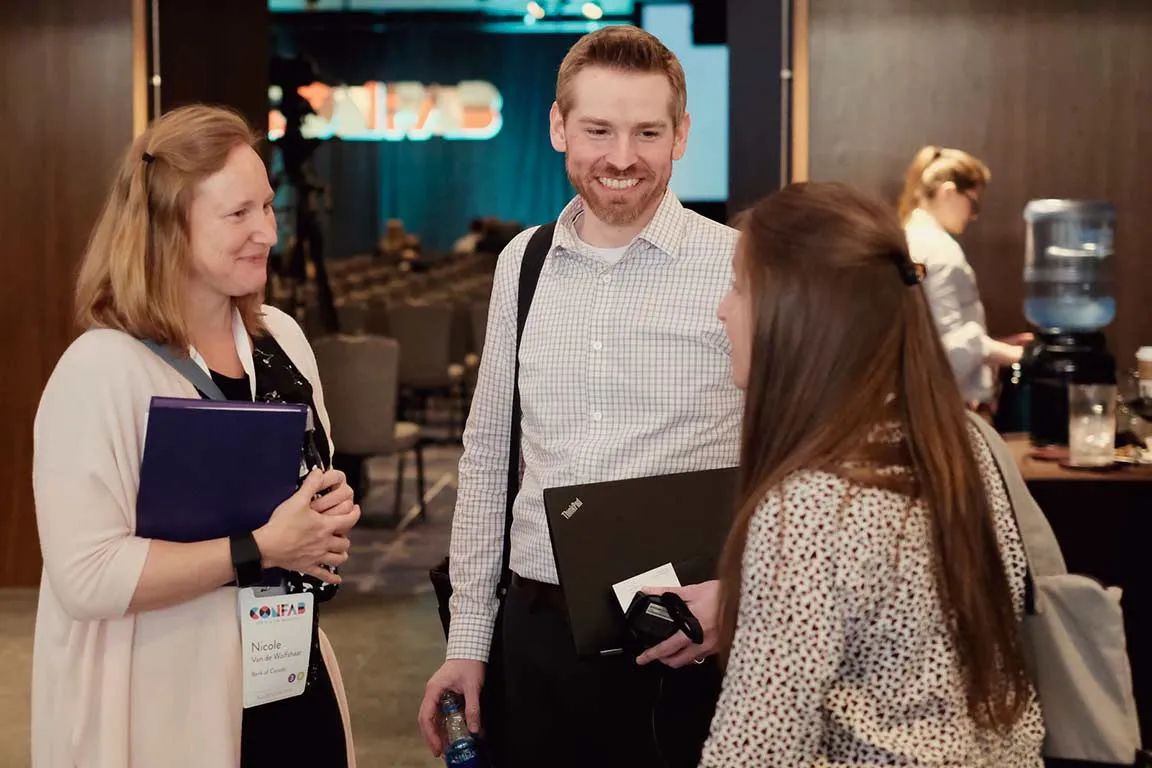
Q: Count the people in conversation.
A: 3